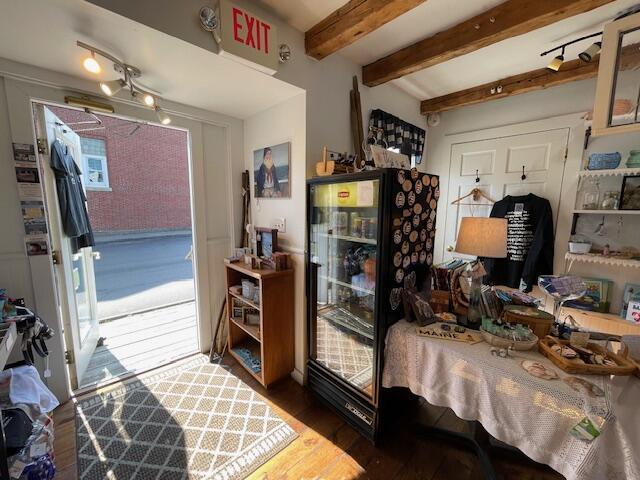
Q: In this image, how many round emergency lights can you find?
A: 2